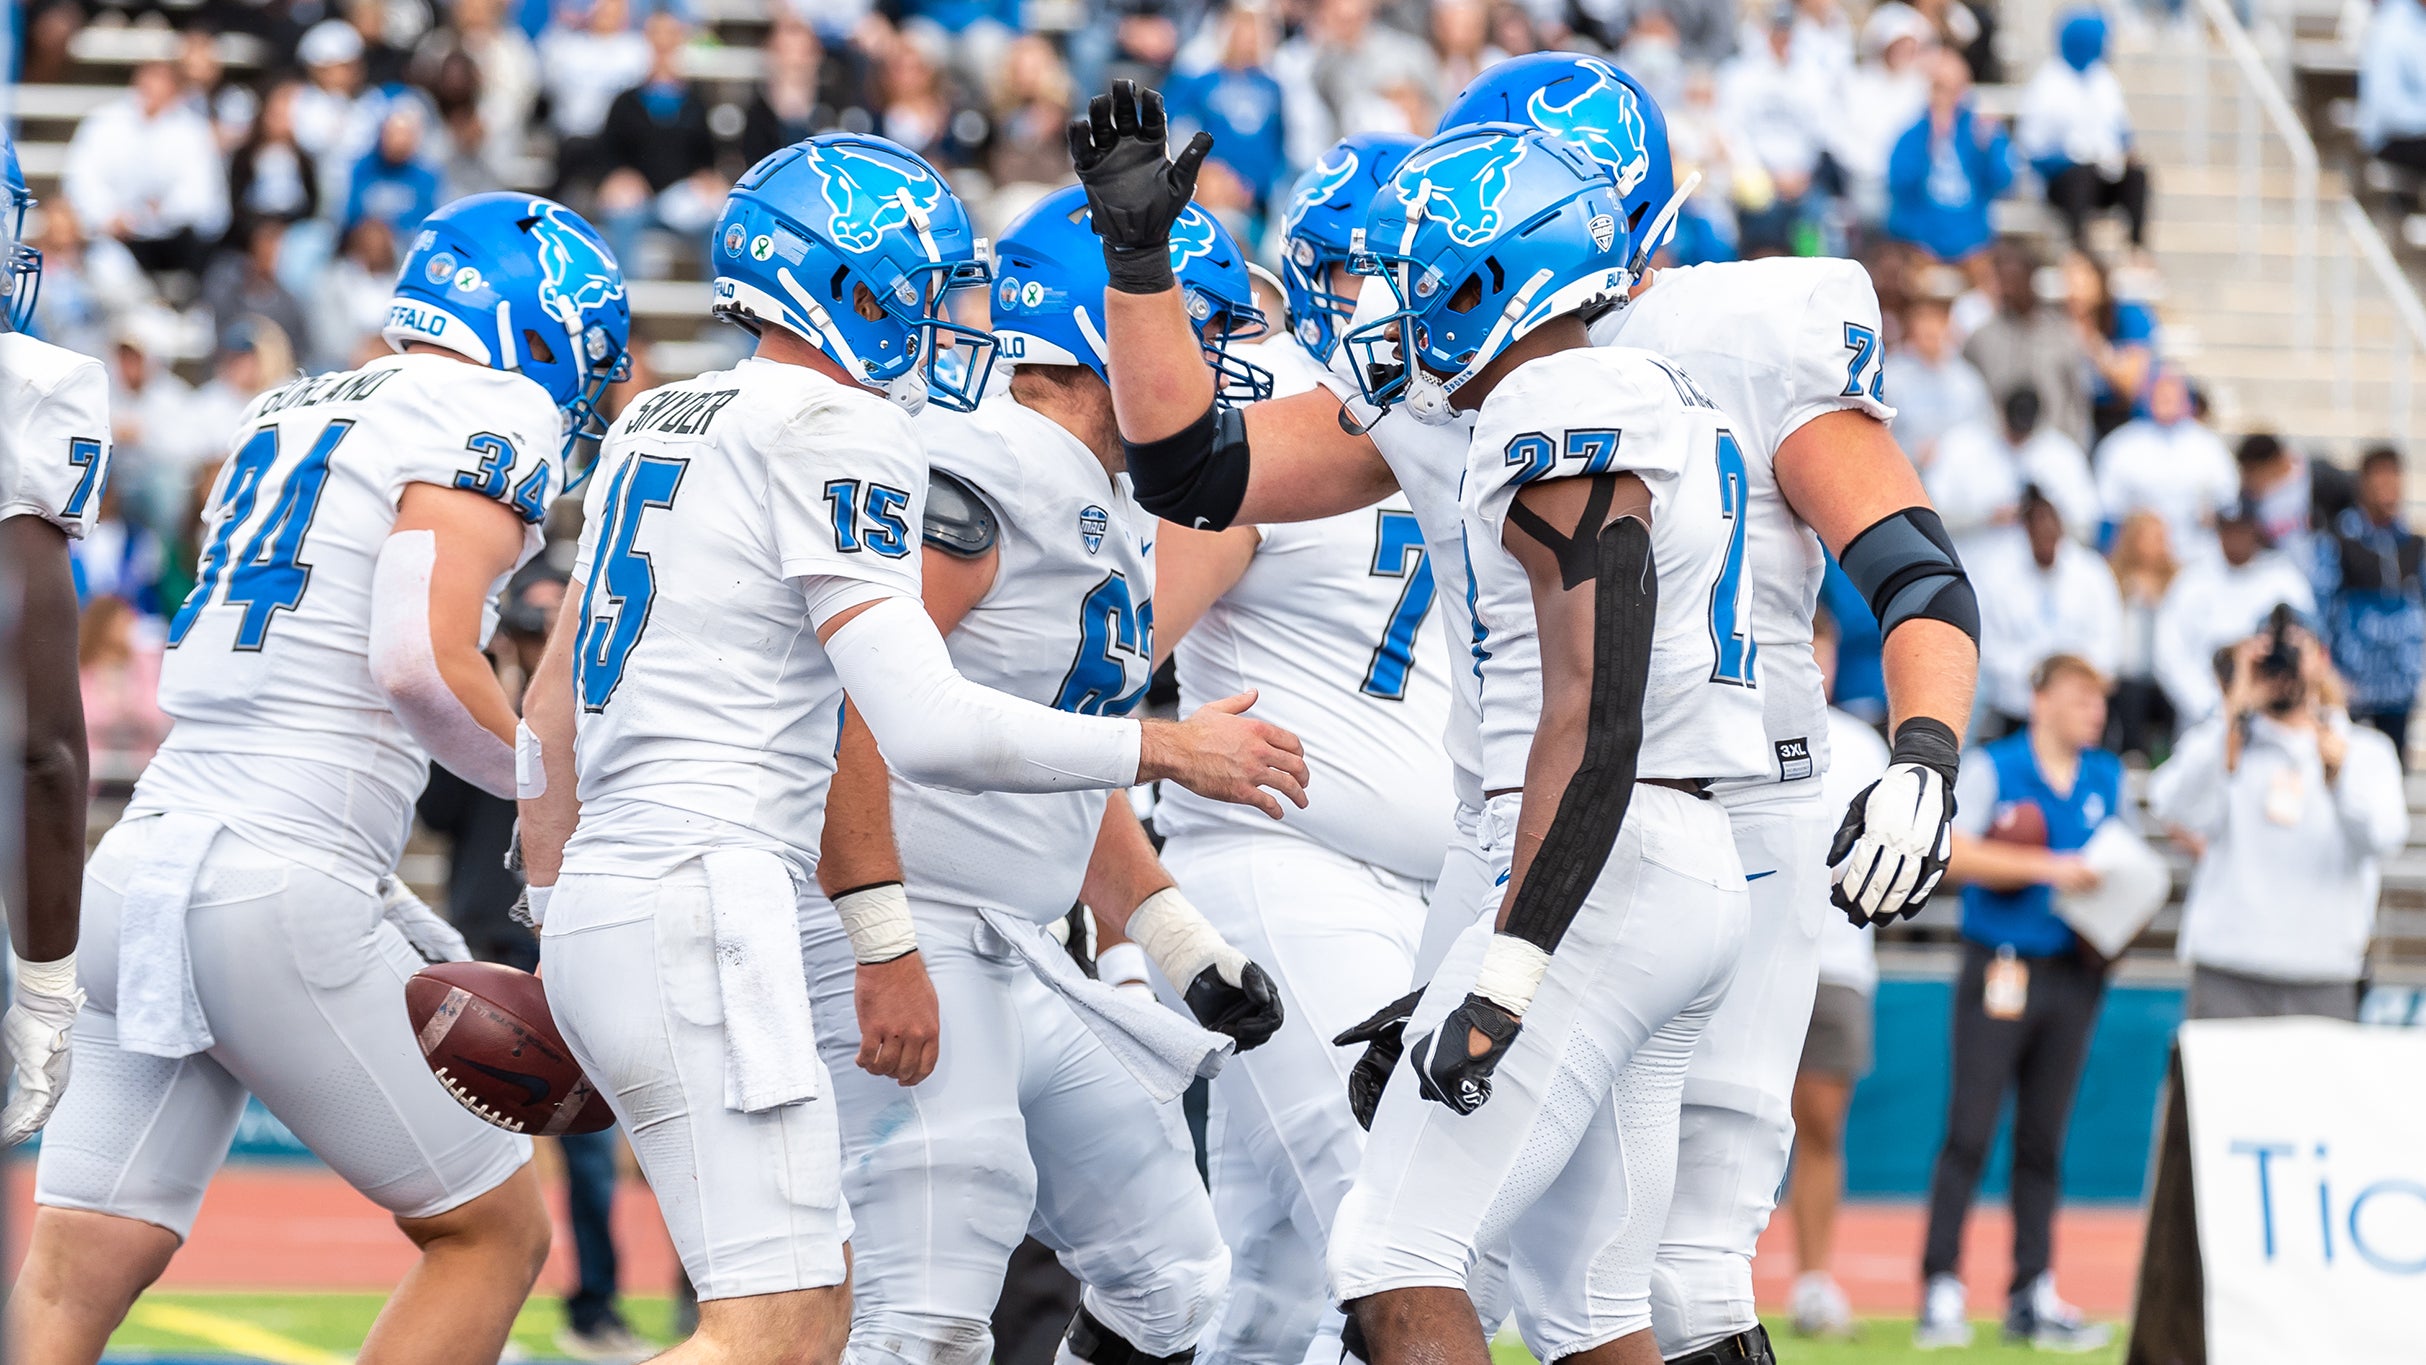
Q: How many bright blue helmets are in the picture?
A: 7